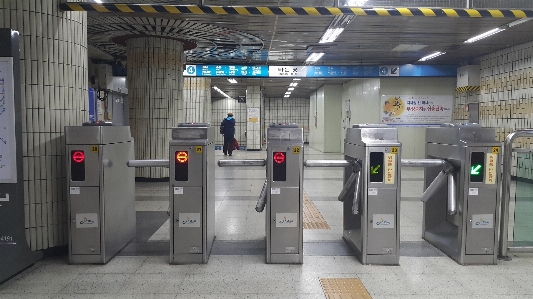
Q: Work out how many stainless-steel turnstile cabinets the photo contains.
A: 5